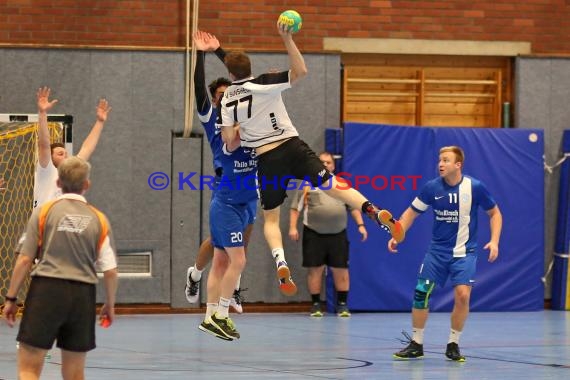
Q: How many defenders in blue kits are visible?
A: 3